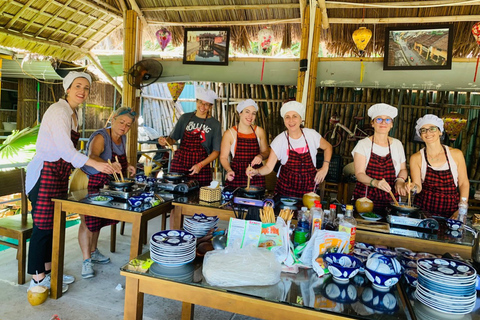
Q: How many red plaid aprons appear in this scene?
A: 7